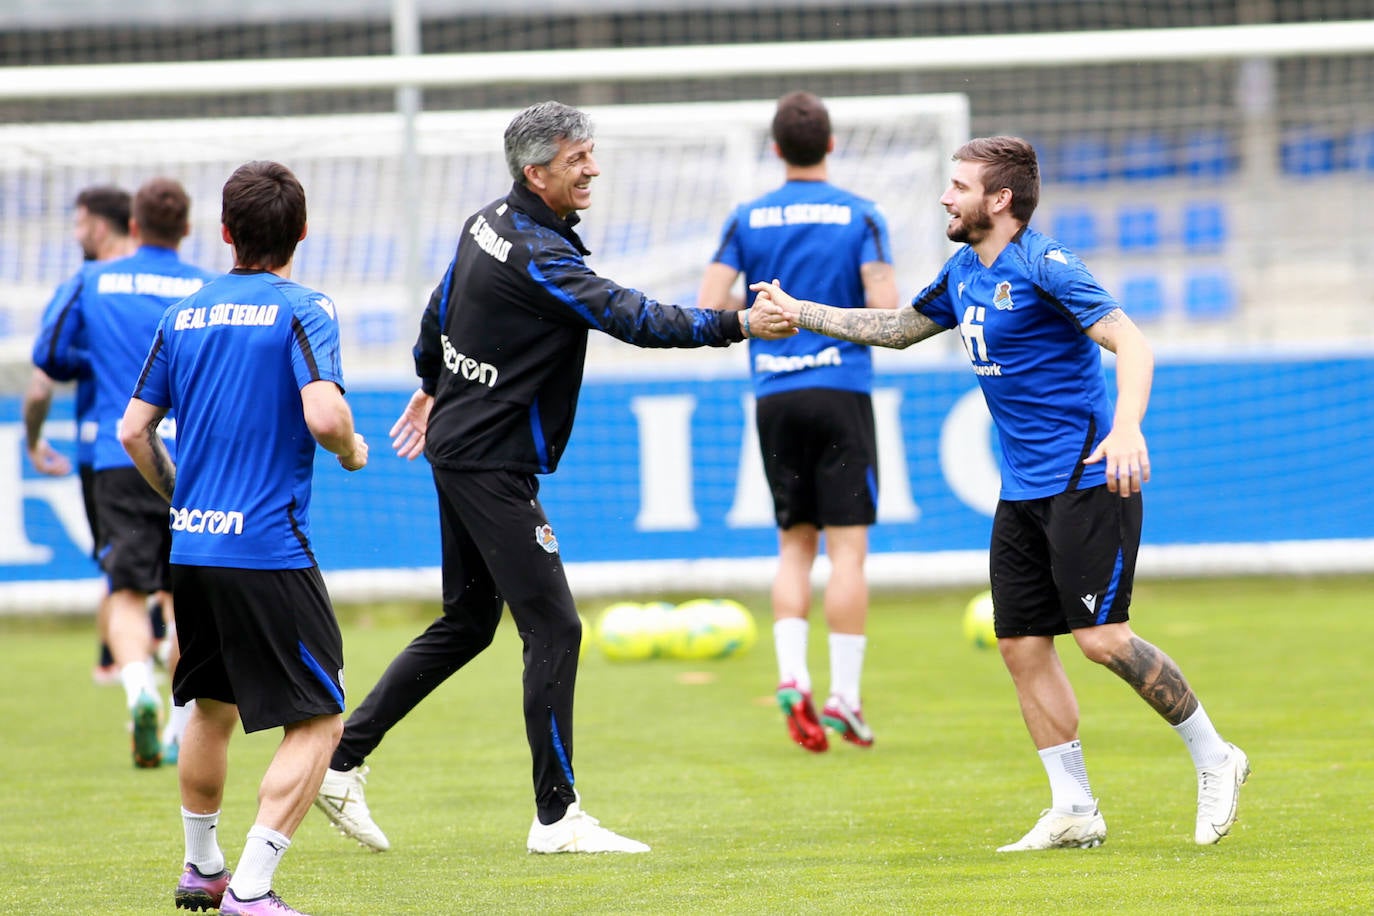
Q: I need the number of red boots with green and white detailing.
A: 2